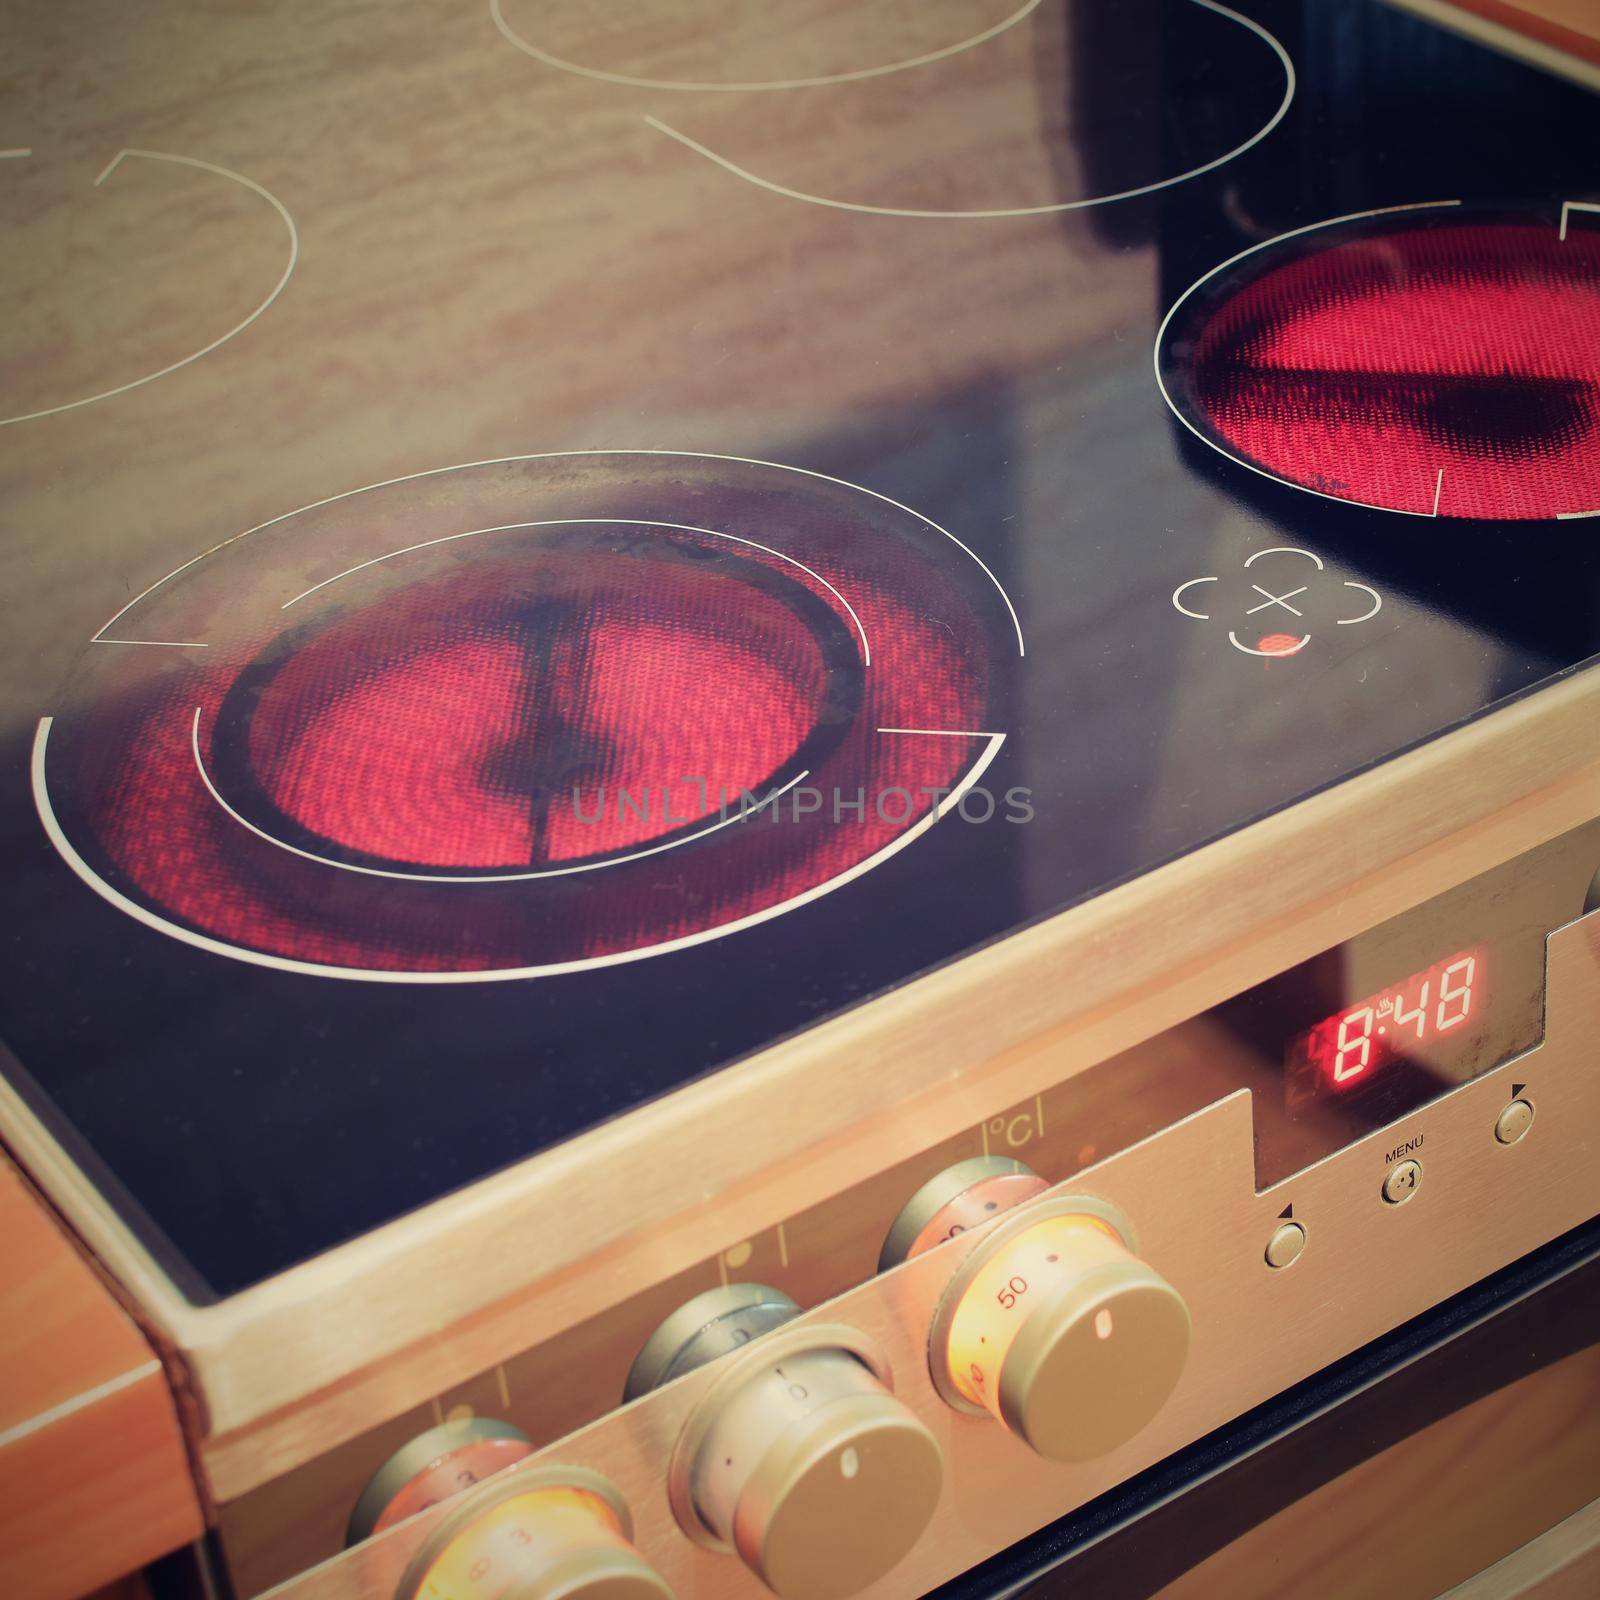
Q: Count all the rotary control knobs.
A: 3